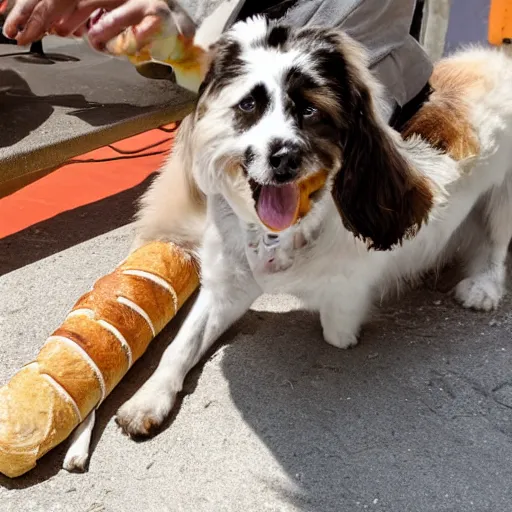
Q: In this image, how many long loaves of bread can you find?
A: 1